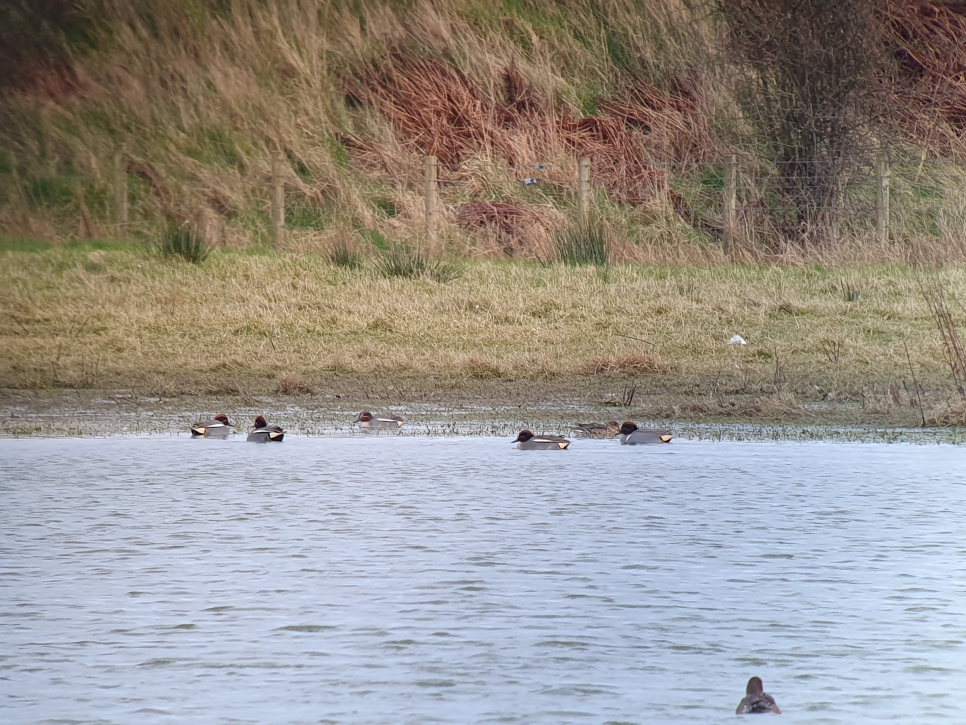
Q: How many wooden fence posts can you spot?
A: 6